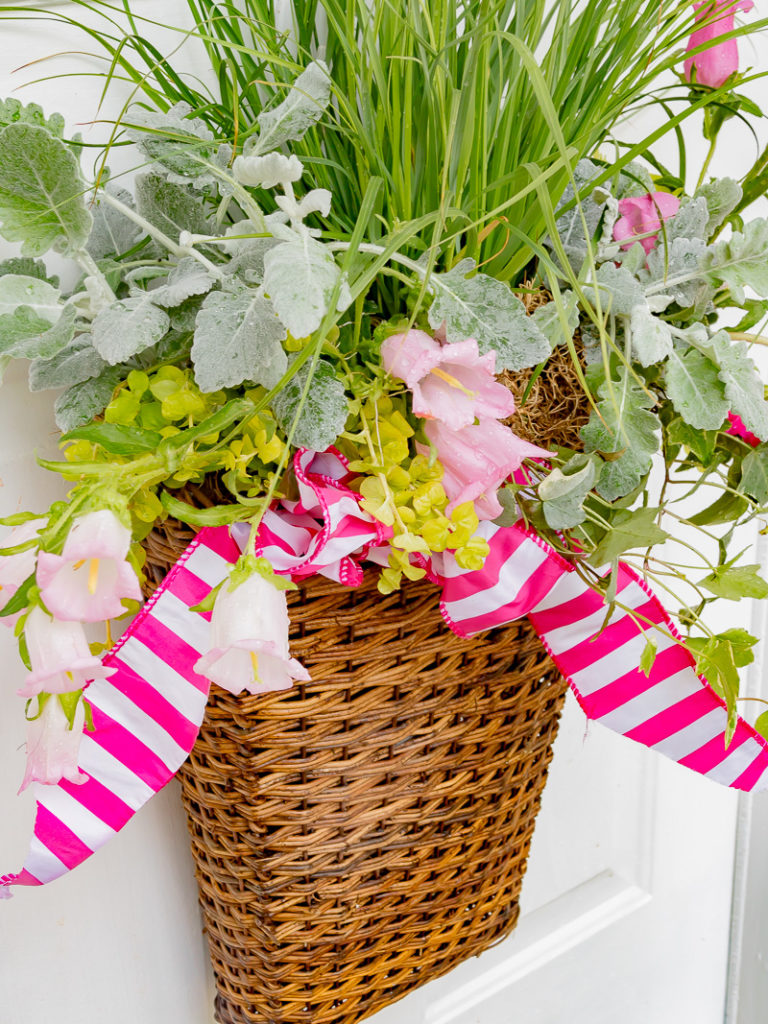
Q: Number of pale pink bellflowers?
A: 7